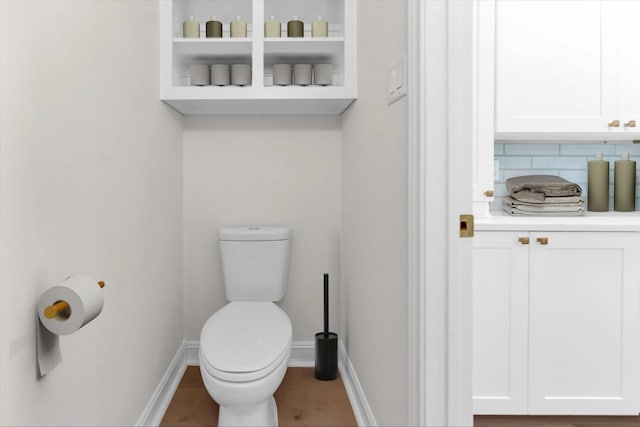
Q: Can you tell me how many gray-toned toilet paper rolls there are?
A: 6